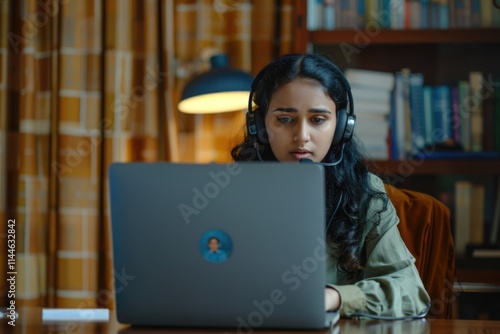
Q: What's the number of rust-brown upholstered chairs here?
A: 1